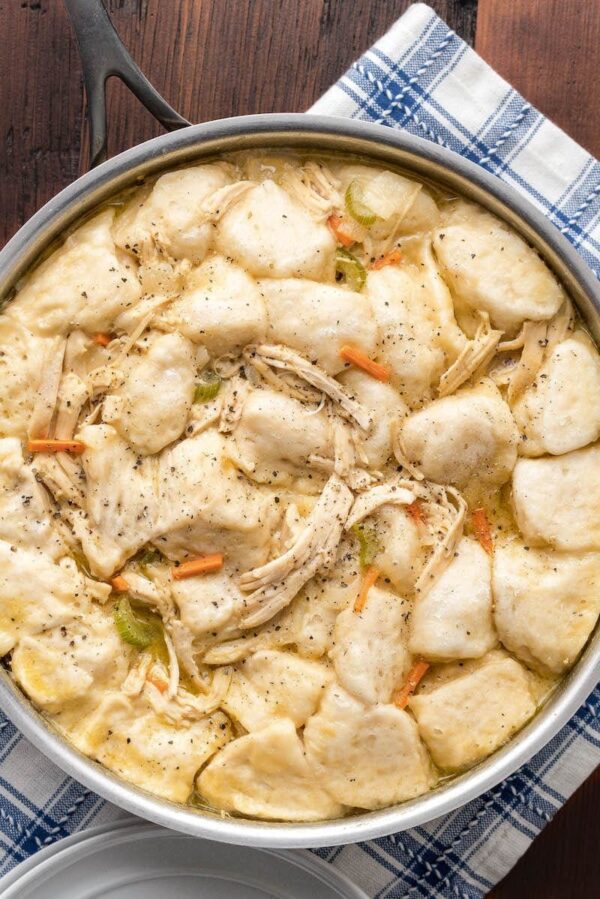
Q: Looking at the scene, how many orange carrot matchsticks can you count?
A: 12